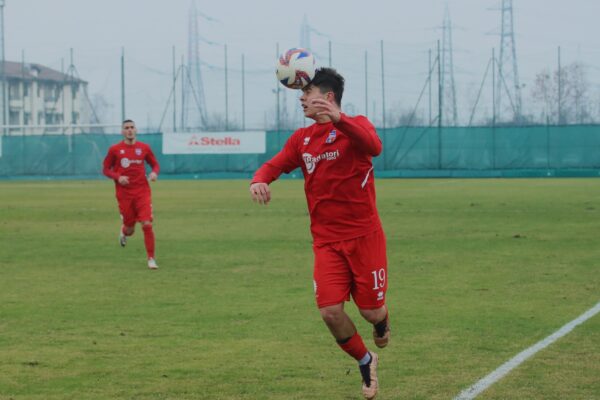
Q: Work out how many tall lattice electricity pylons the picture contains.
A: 4